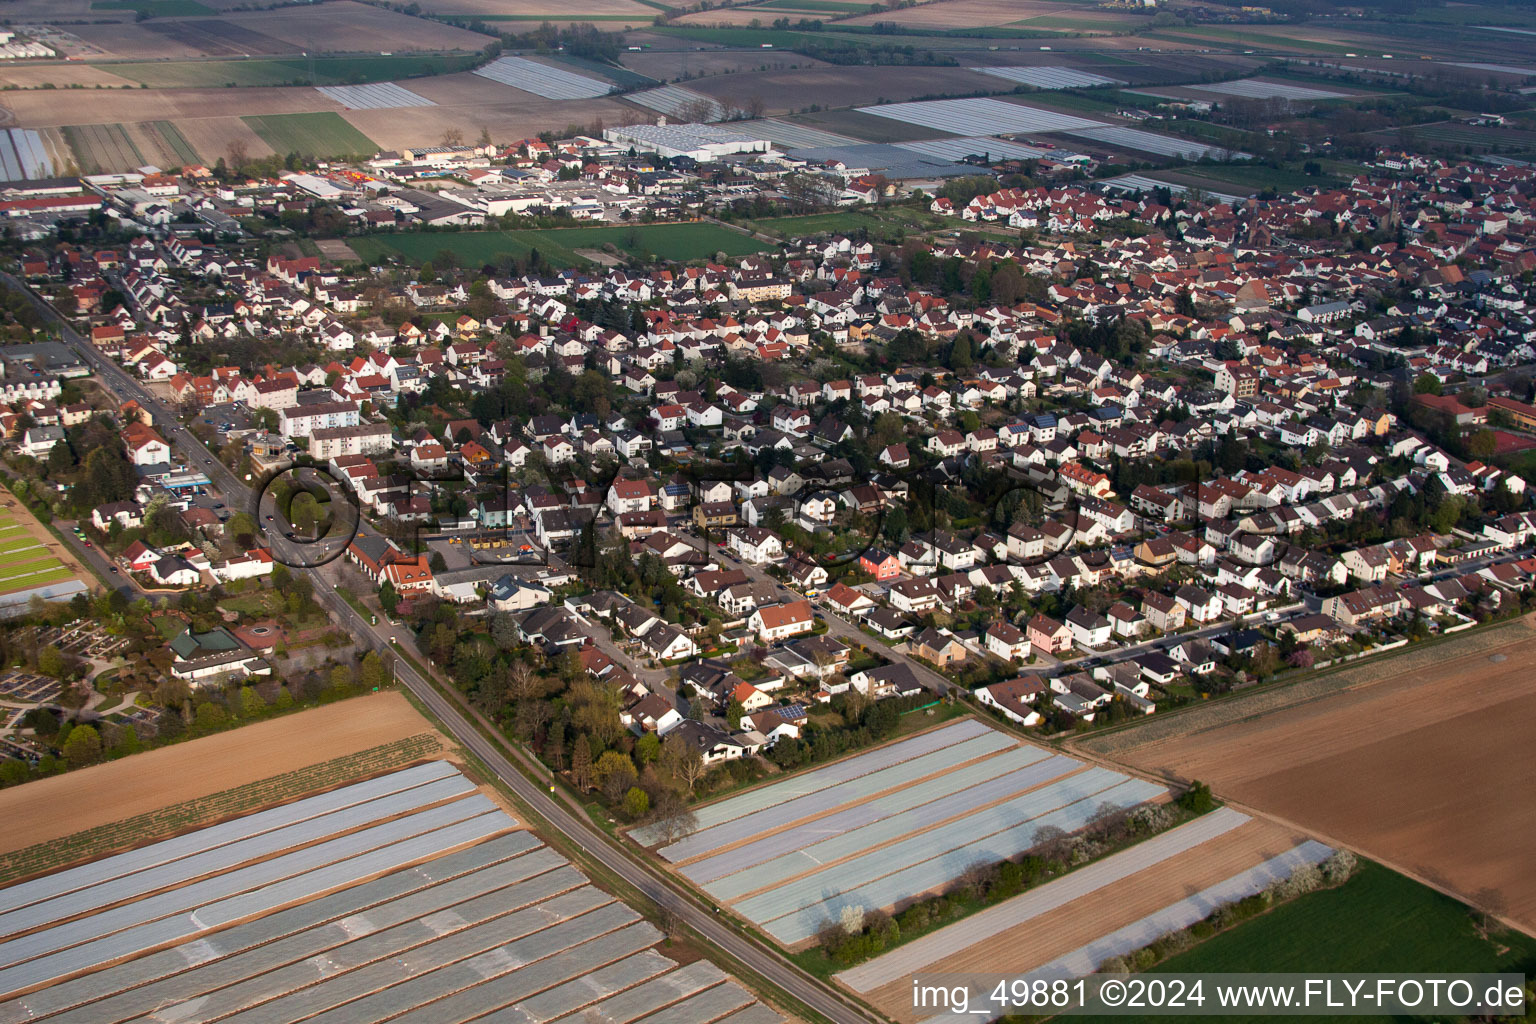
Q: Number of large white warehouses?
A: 1